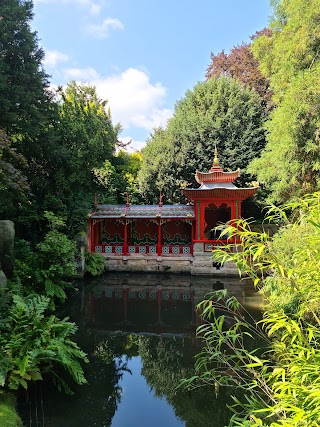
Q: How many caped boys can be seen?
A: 0